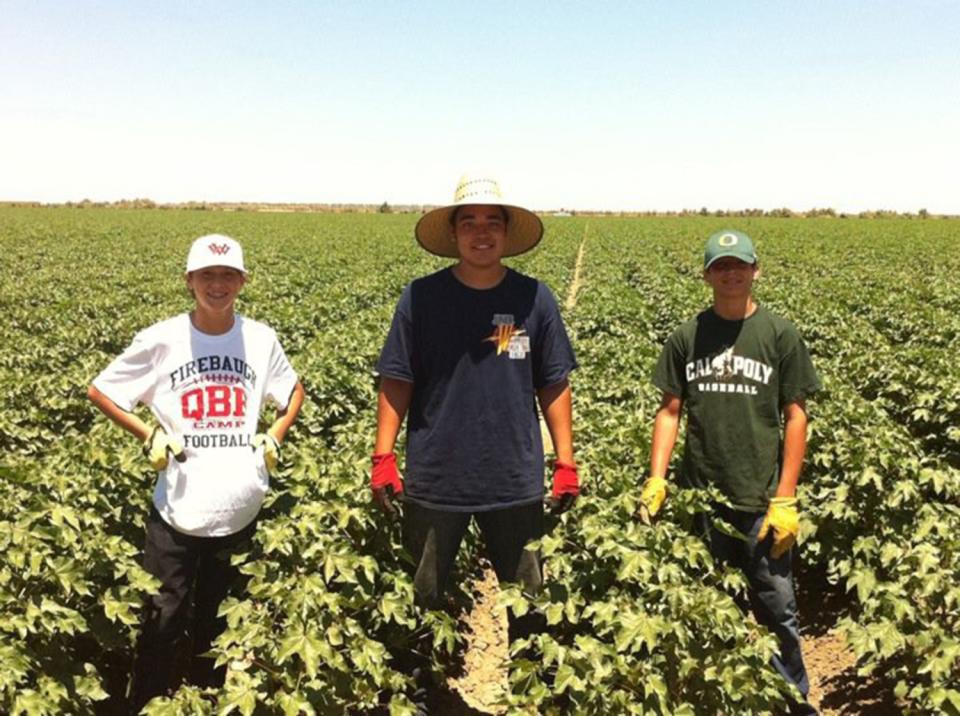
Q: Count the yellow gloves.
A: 4